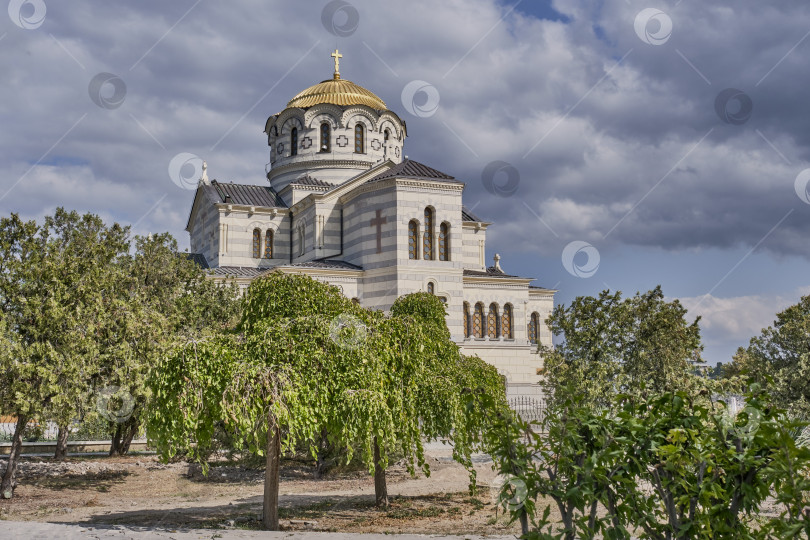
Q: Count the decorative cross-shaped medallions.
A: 5